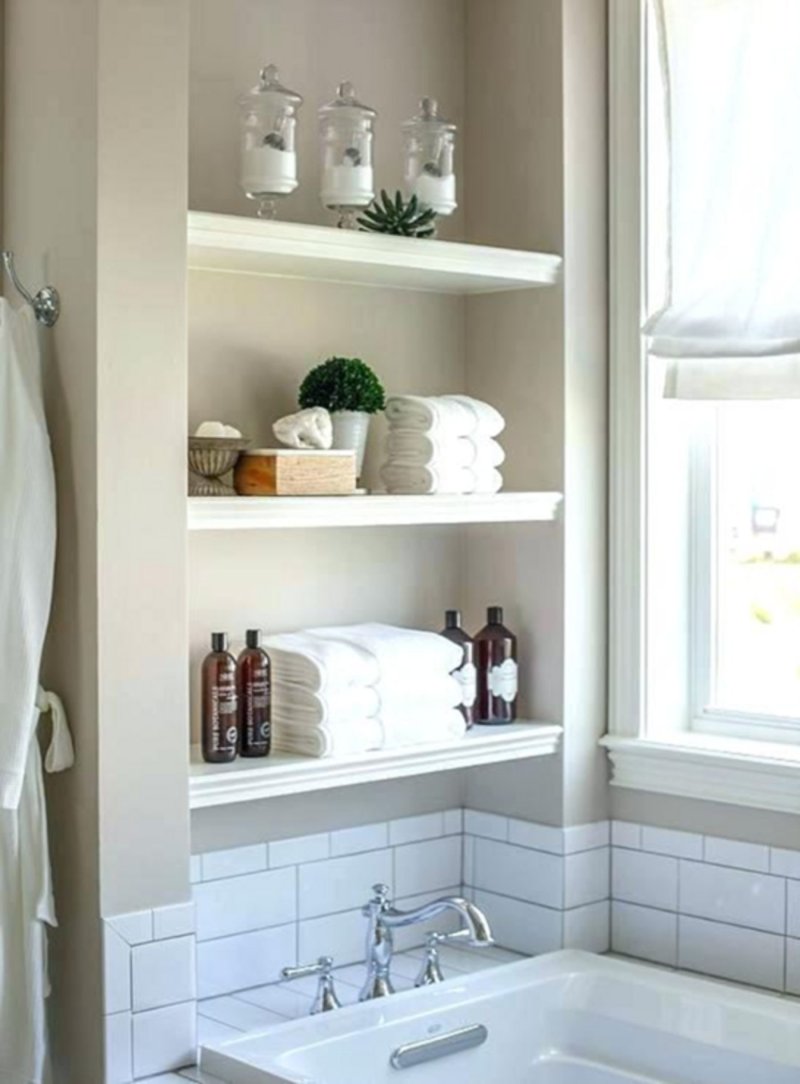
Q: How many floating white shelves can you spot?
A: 3